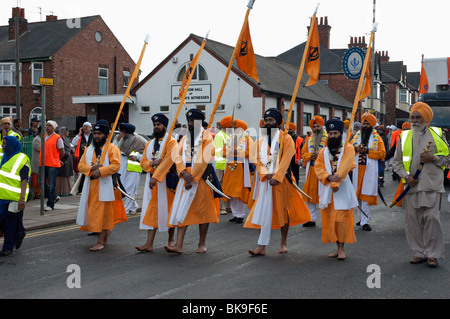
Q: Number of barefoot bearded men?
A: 5